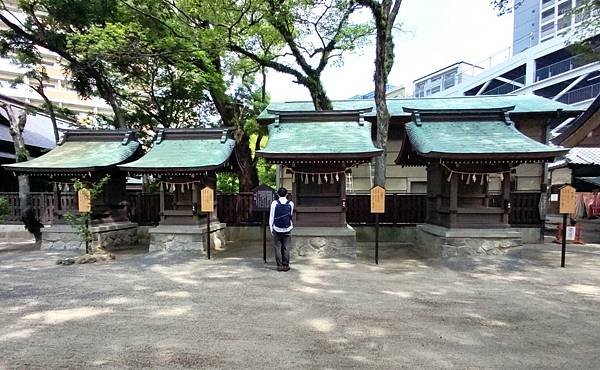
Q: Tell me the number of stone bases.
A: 4